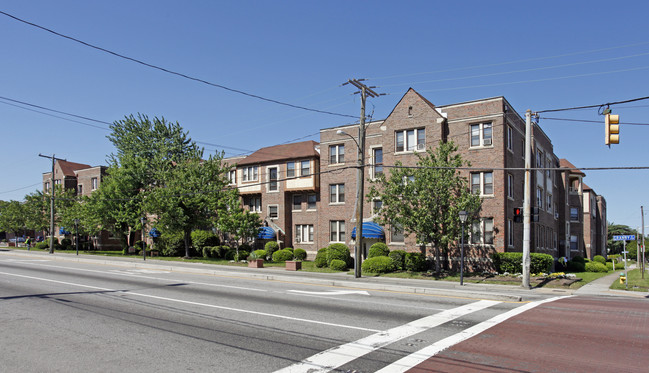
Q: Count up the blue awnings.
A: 4